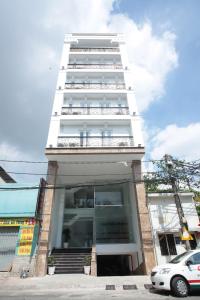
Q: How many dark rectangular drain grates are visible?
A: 3